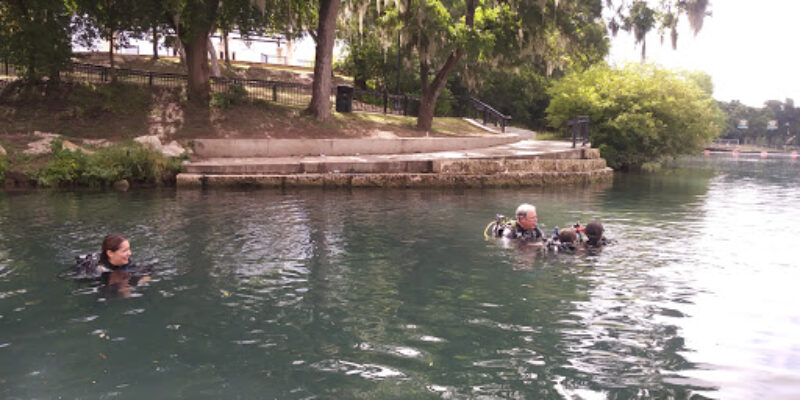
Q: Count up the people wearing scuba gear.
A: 4